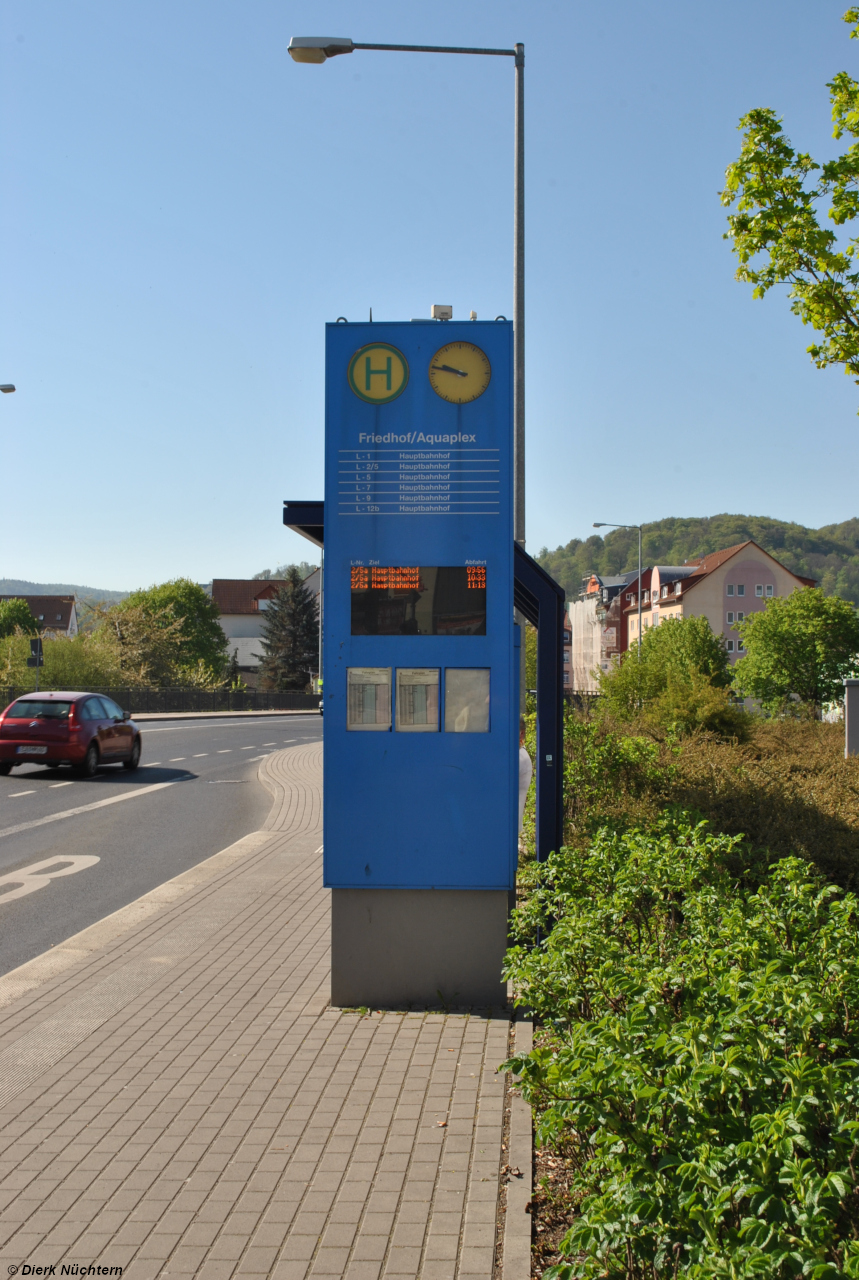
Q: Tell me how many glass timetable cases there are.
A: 3